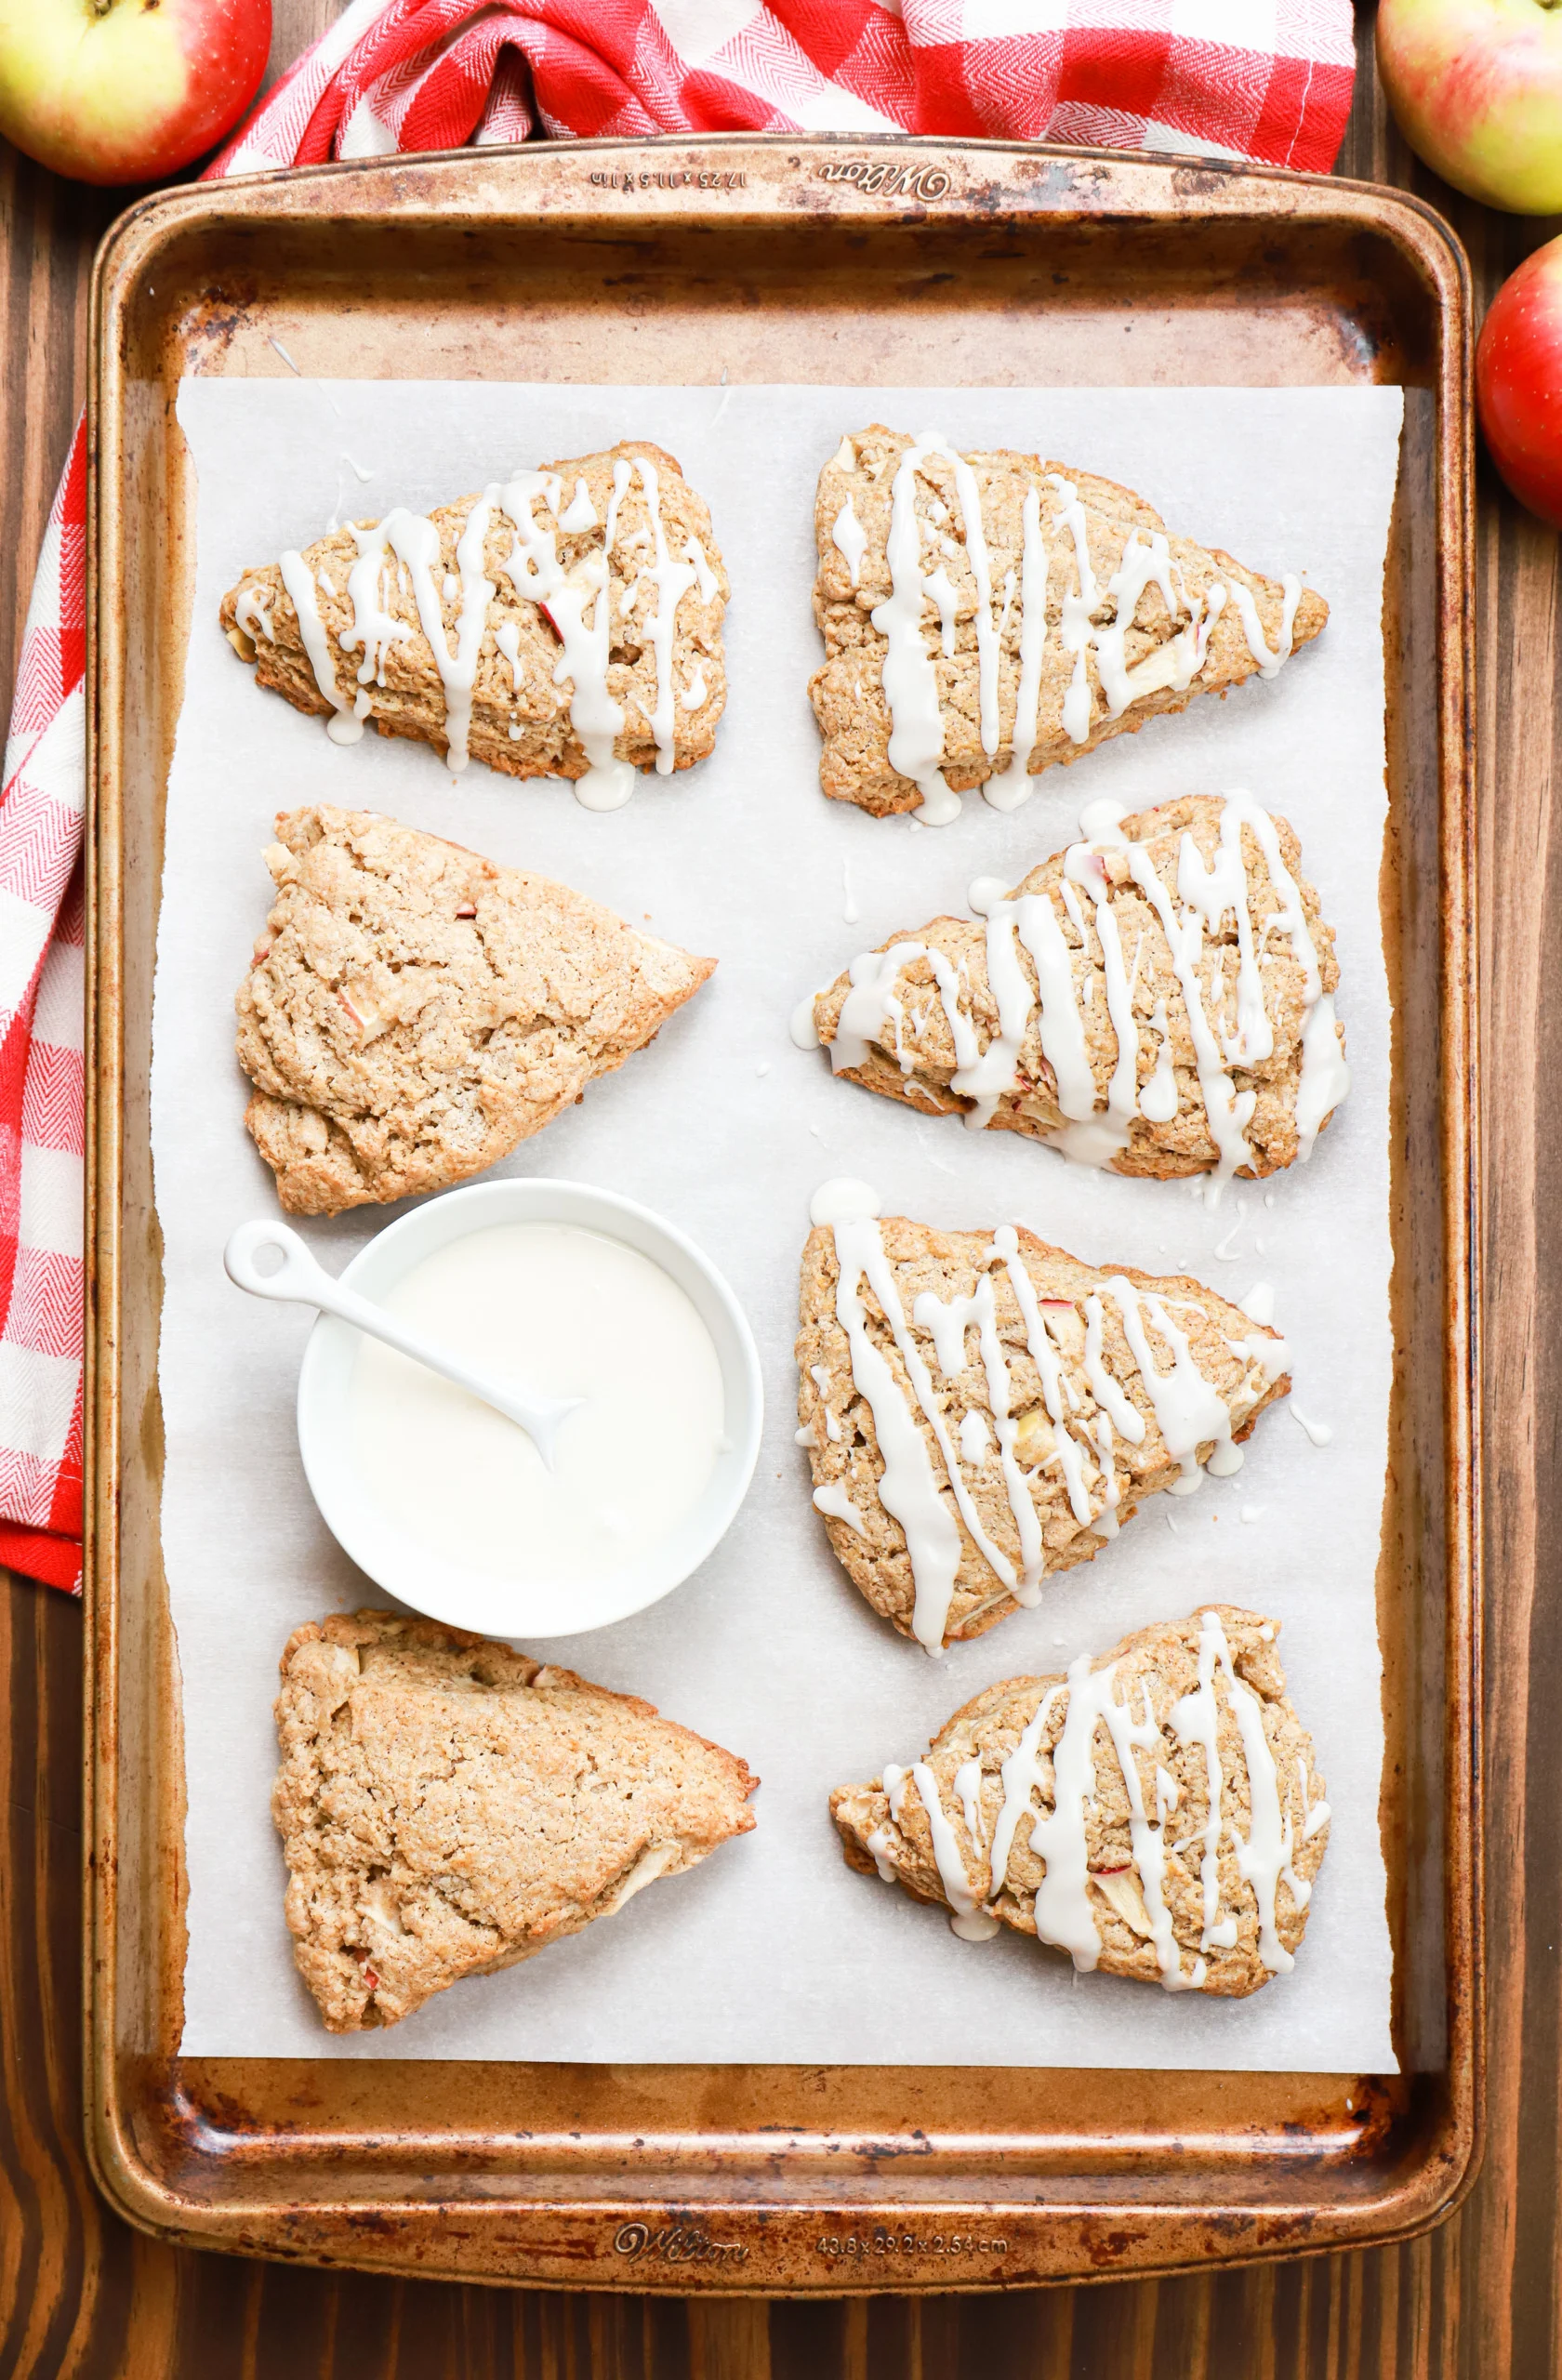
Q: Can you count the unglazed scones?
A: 2